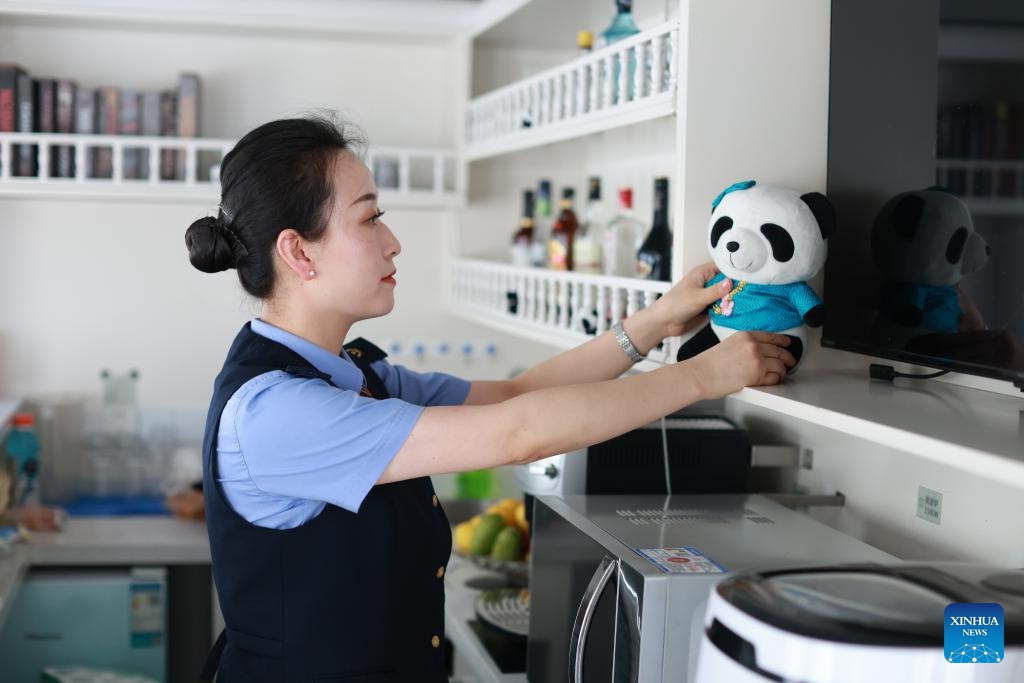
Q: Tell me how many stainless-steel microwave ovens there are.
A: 1